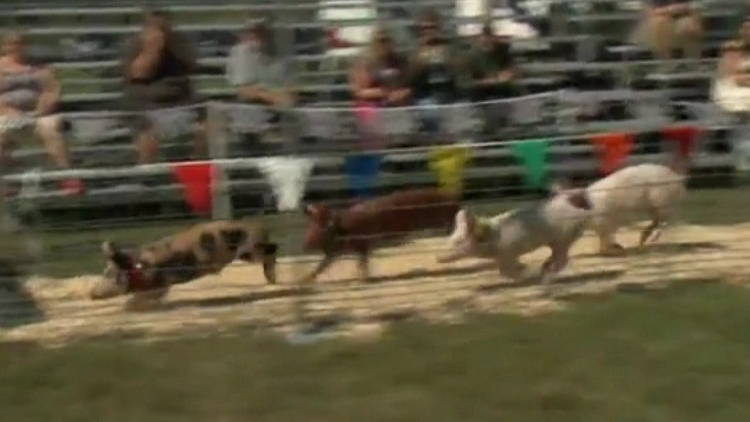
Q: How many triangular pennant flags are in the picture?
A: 7